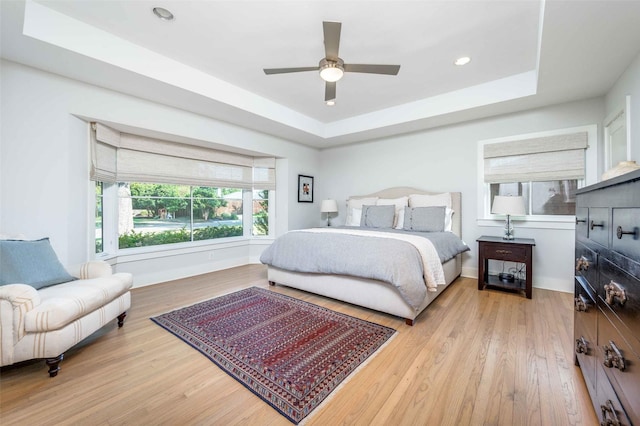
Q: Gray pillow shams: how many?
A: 2